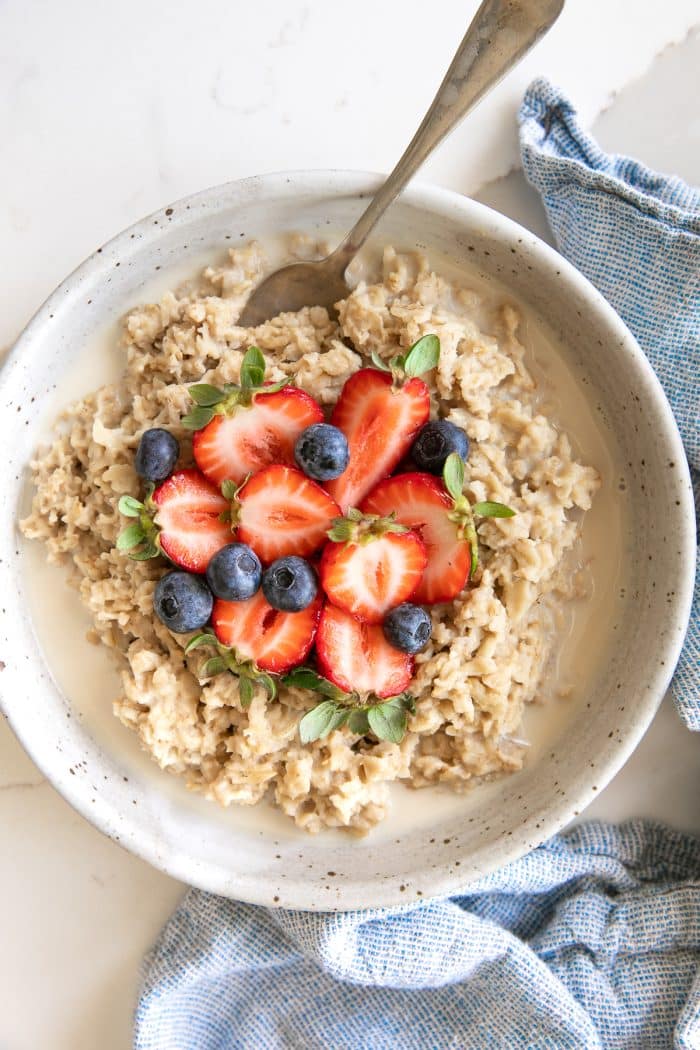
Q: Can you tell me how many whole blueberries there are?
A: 7